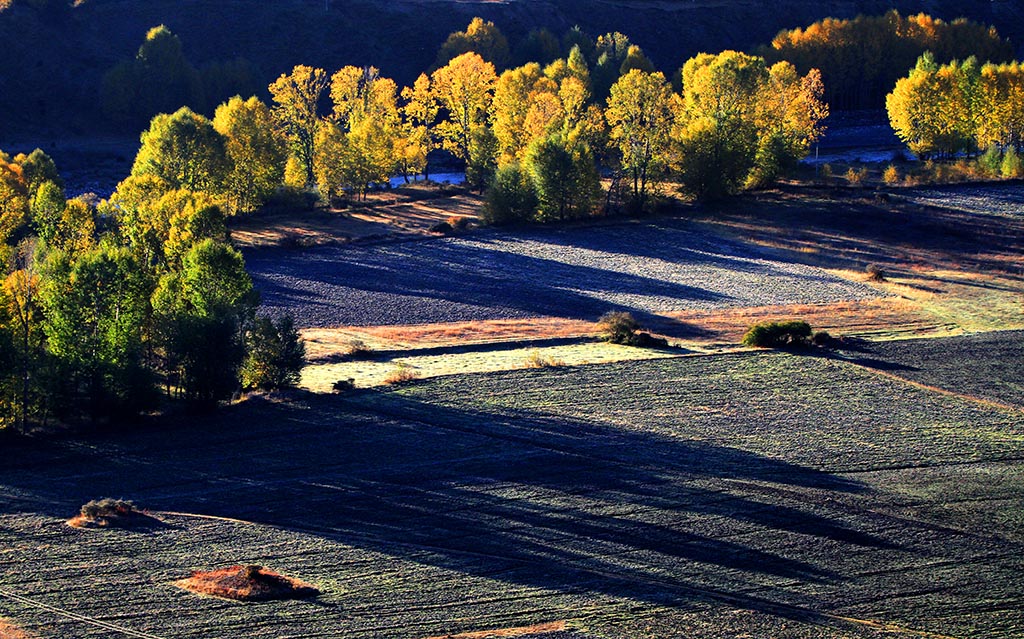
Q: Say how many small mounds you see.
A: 2